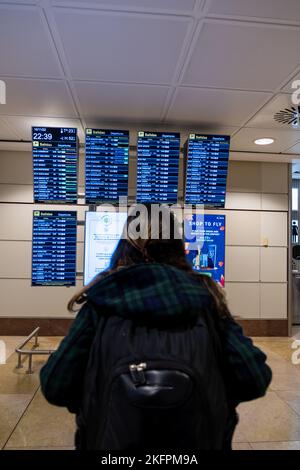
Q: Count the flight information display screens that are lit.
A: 5